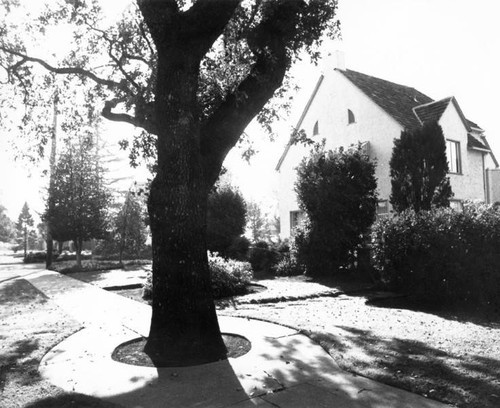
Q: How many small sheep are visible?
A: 0